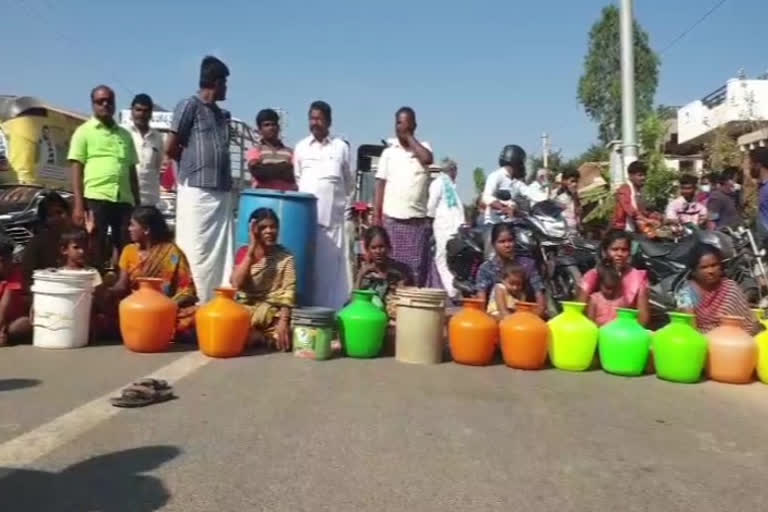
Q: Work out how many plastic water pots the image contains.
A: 10